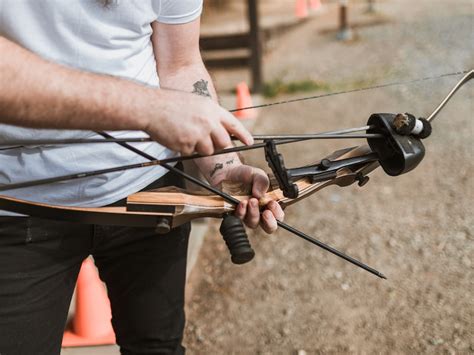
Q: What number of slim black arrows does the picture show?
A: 3